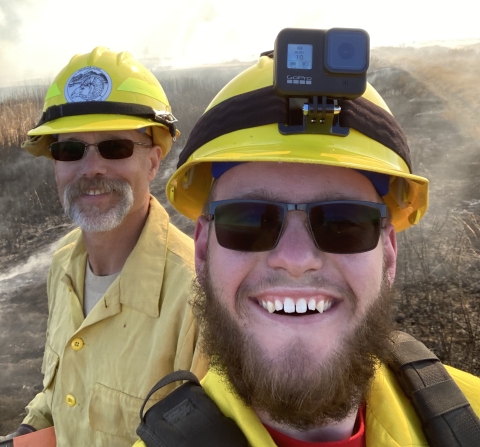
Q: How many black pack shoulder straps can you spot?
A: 2